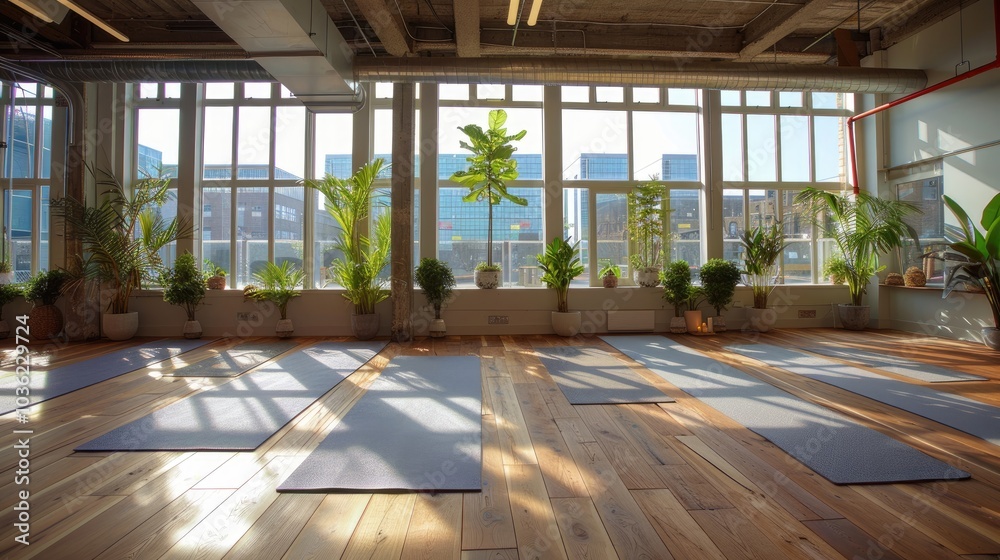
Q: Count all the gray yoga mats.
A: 8